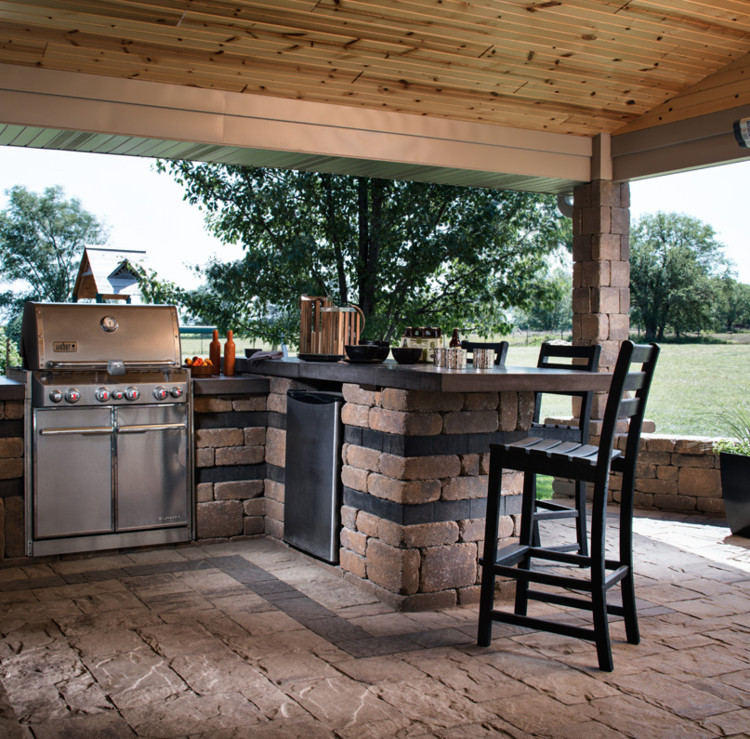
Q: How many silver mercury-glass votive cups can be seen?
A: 3